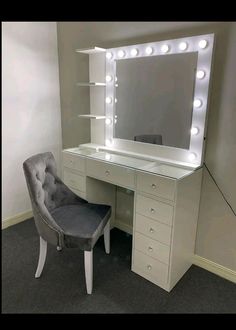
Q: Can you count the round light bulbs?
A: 15